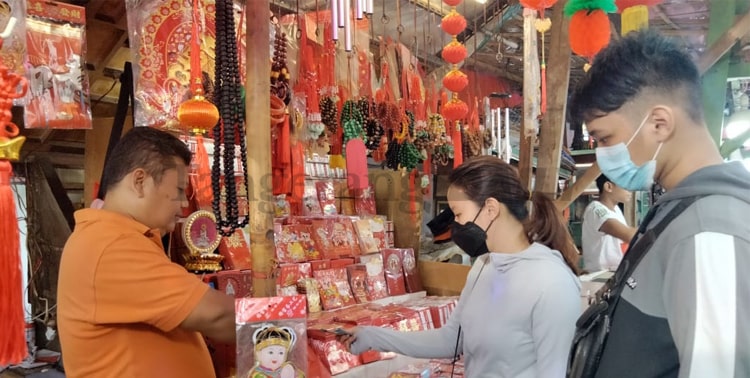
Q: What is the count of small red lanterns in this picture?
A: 5